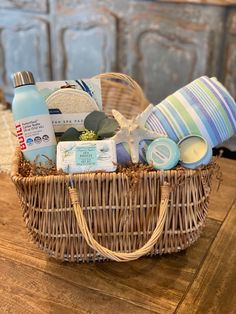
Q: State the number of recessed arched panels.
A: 3